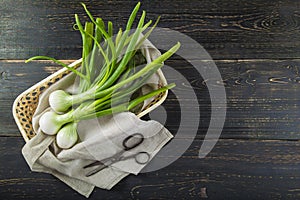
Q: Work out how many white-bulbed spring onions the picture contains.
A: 3